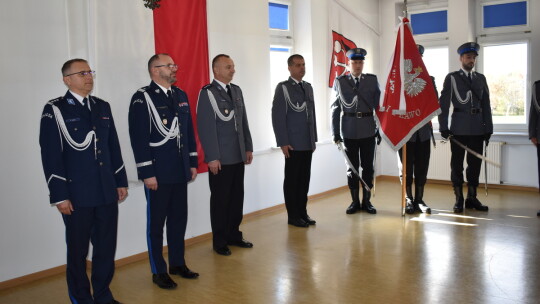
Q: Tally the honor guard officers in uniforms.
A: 3